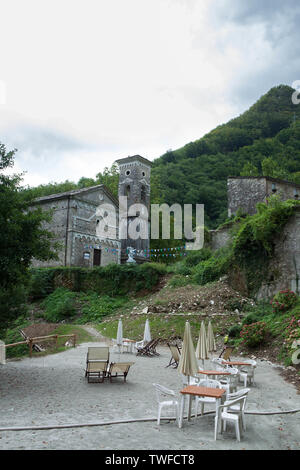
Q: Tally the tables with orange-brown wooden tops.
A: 4